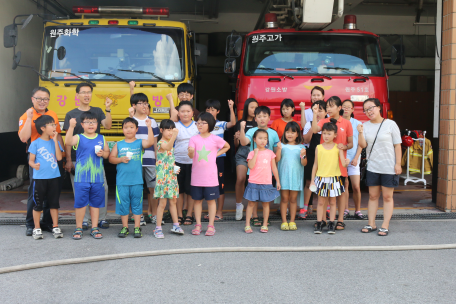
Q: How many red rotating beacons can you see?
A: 2